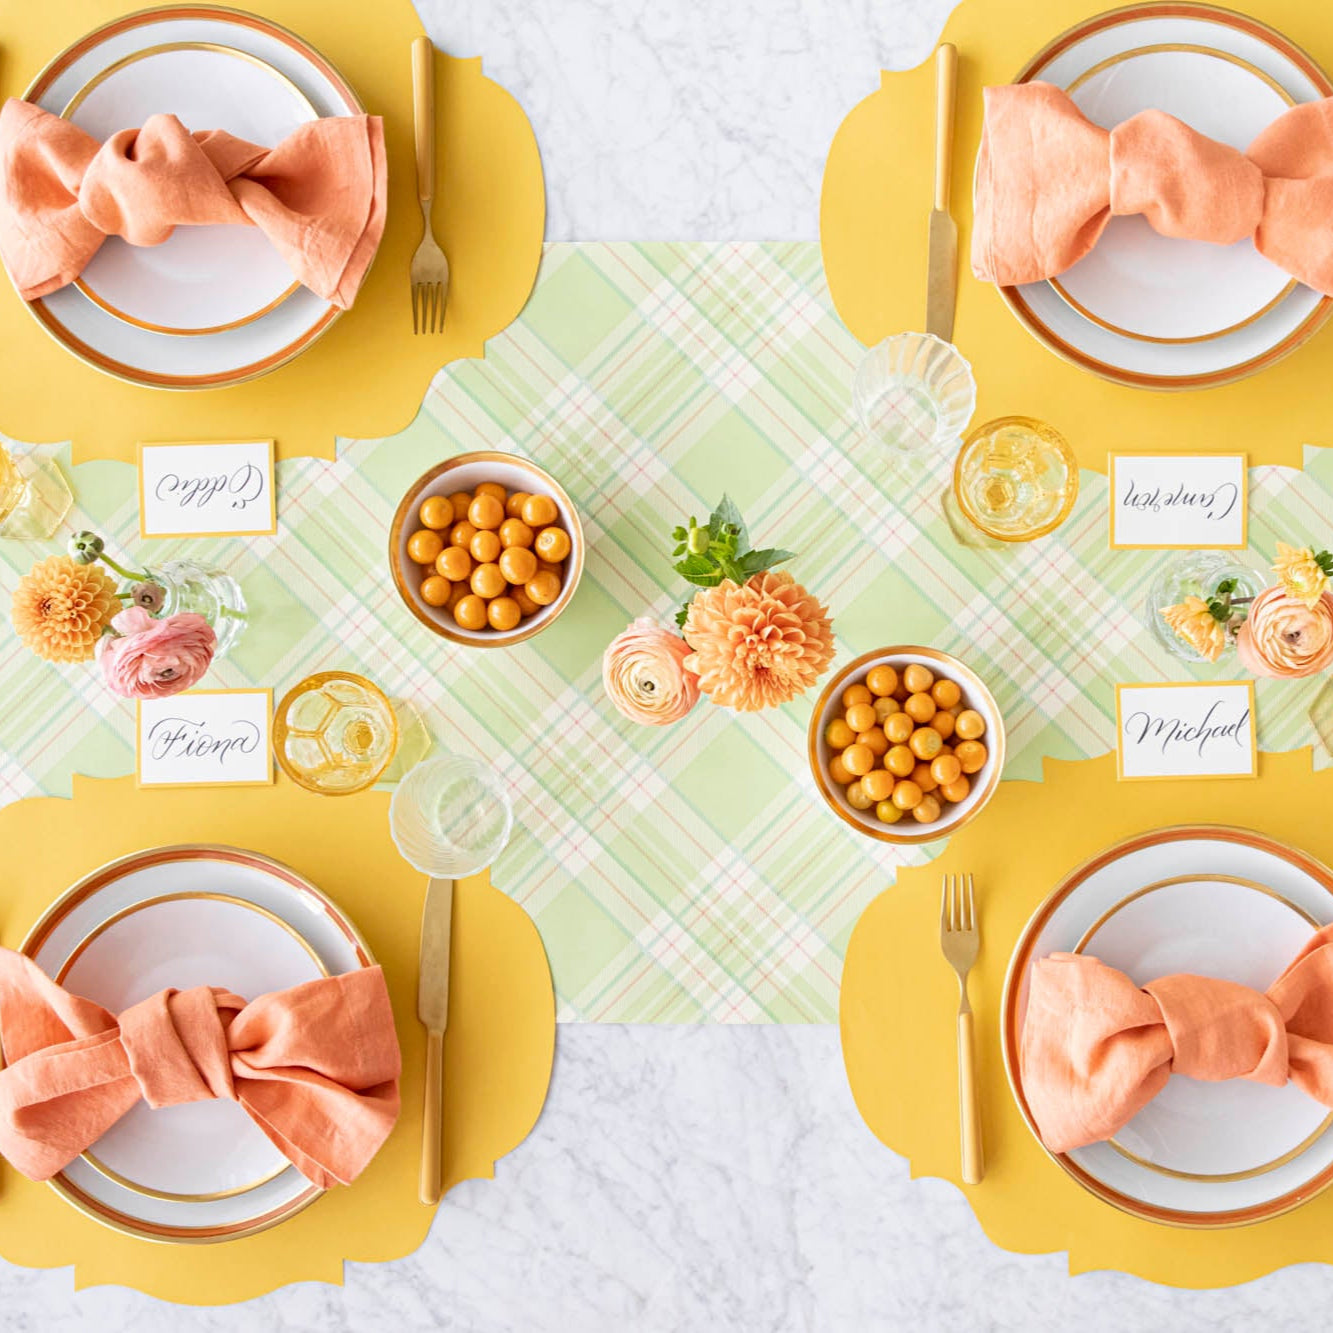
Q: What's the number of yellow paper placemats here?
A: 4